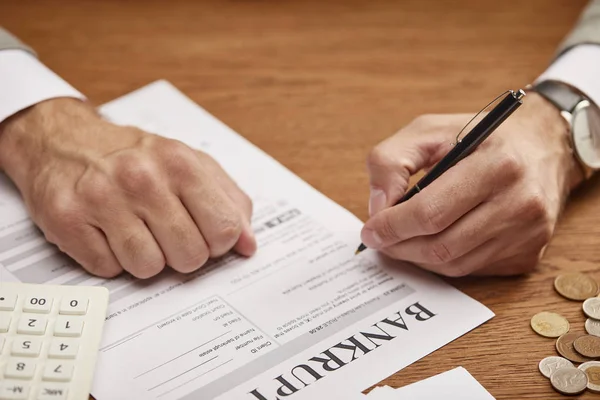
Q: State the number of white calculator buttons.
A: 13